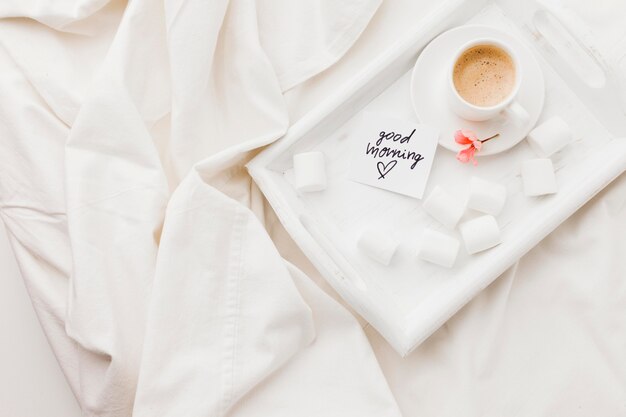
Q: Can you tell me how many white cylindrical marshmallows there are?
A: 8